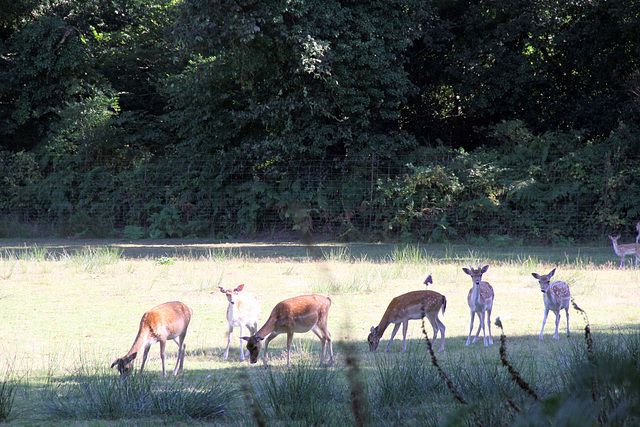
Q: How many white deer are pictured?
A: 1